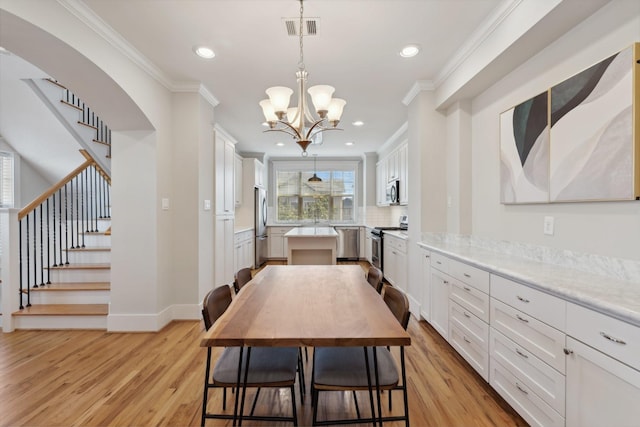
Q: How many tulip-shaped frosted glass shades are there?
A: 5